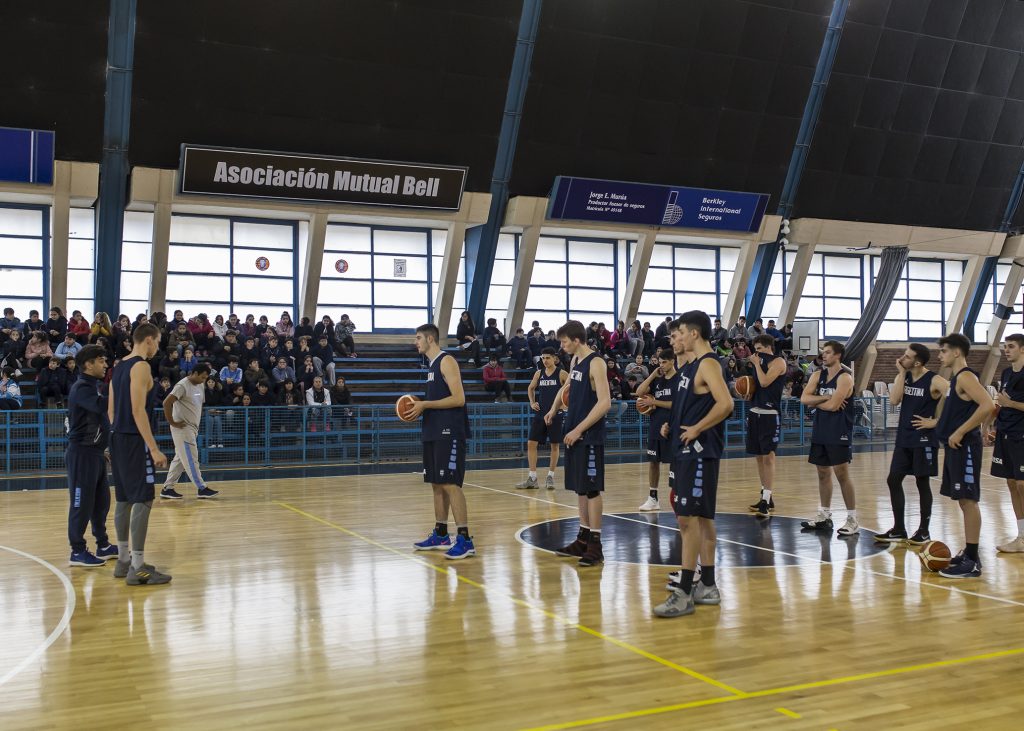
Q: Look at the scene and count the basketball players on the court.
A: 12